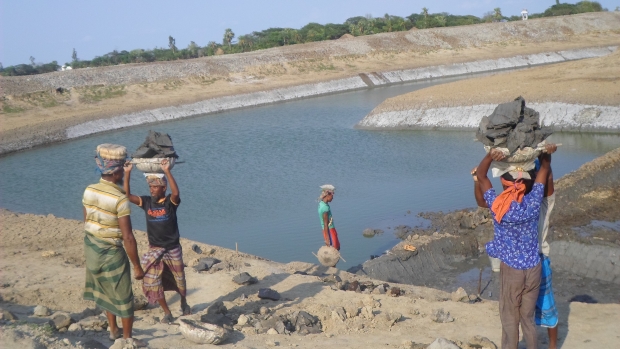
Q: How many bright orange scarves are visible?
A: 1